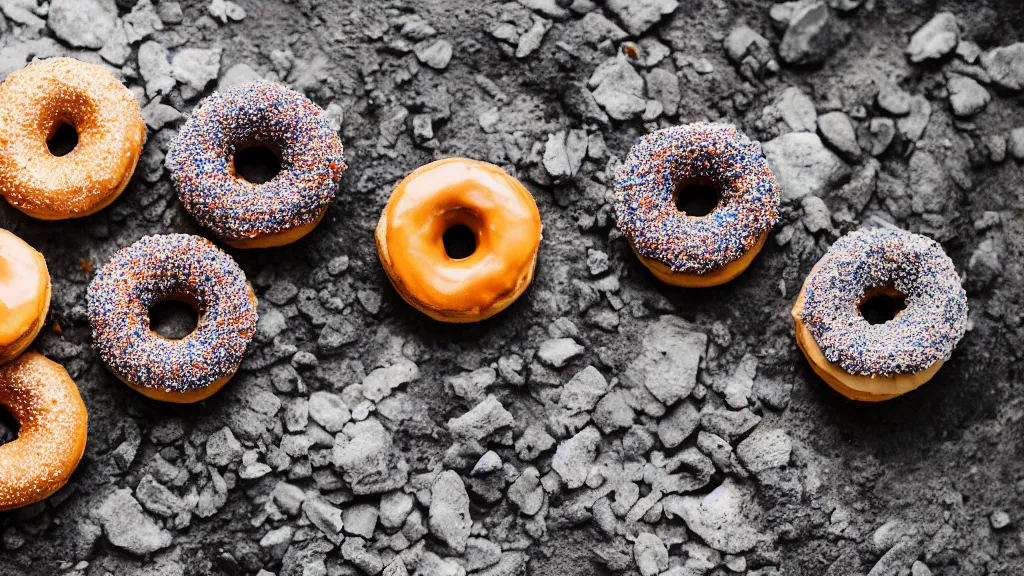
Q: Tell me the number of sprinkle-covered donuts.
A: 4